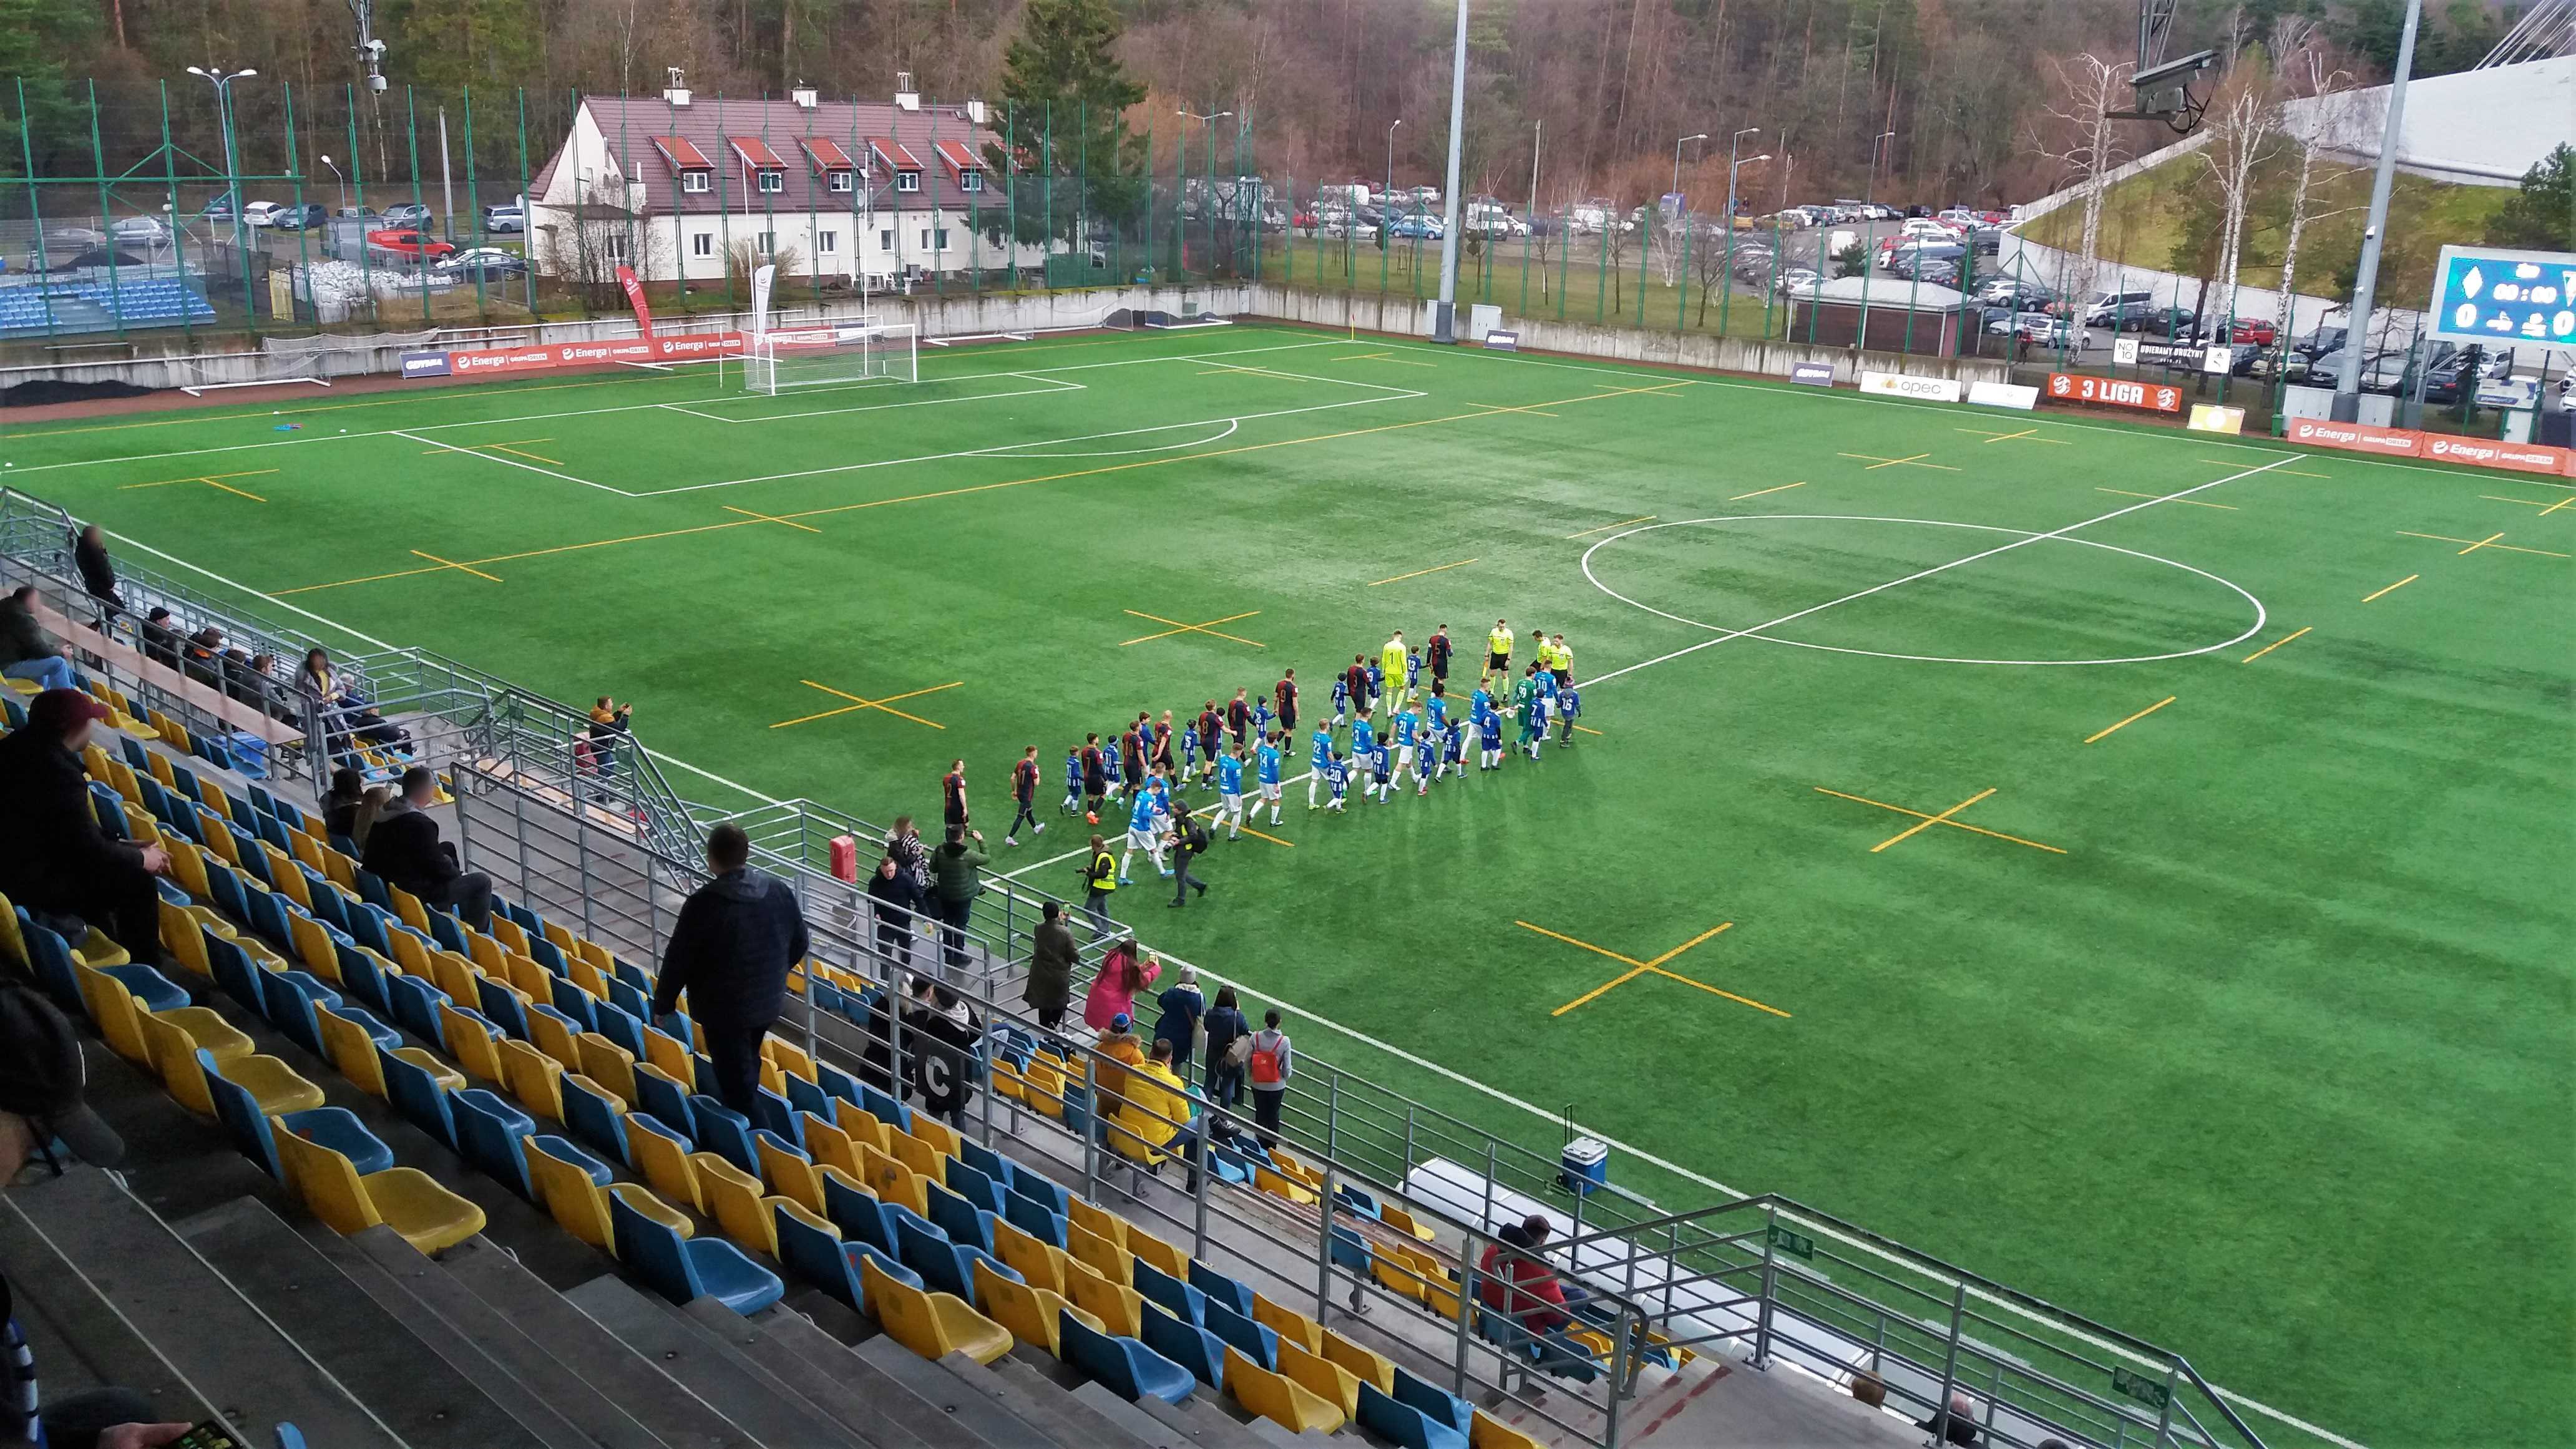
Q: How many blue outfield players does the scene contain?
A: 10